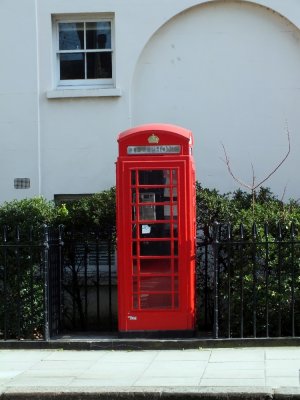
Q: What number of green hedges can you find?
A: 2